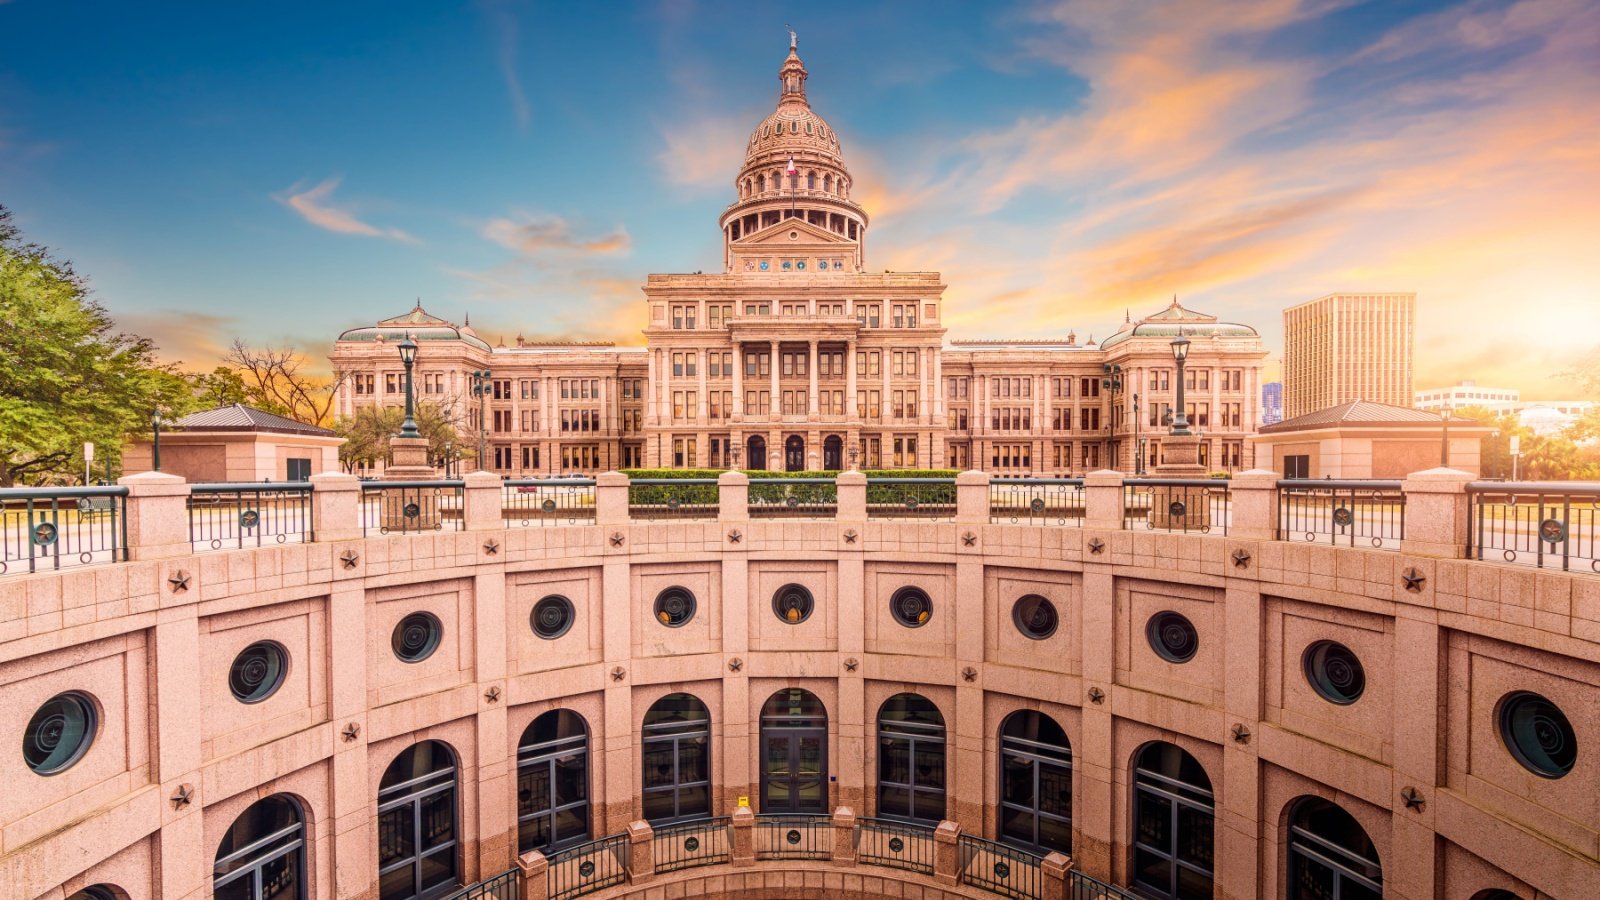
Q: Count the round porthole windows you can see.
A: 11